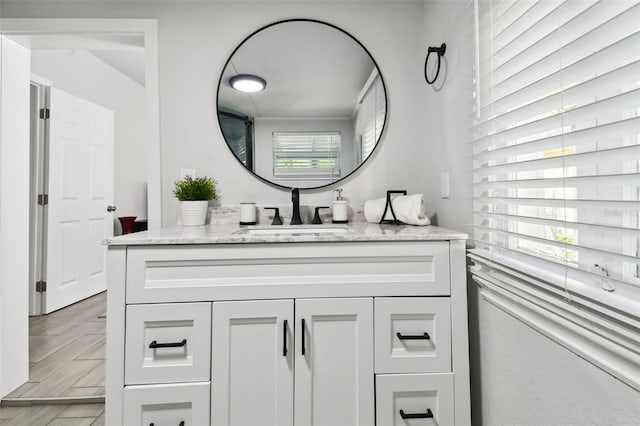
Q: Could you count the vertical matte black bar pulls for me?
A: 2